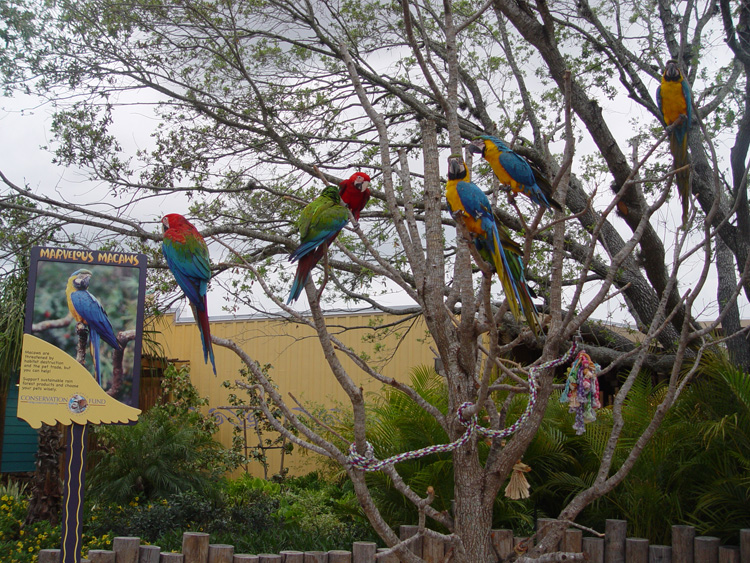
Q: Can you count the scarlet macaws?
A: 2